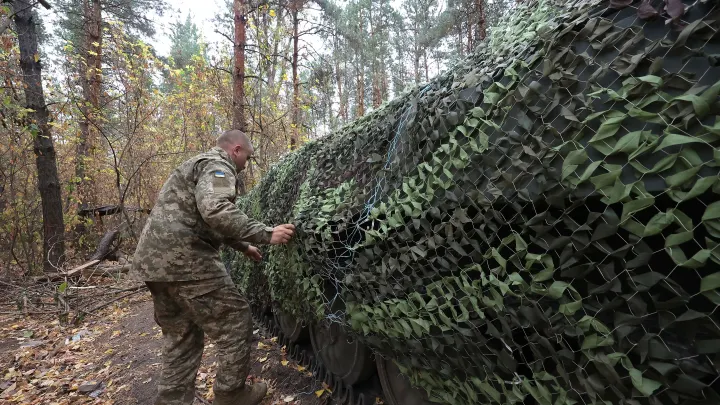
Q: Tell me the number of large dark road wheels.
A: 3